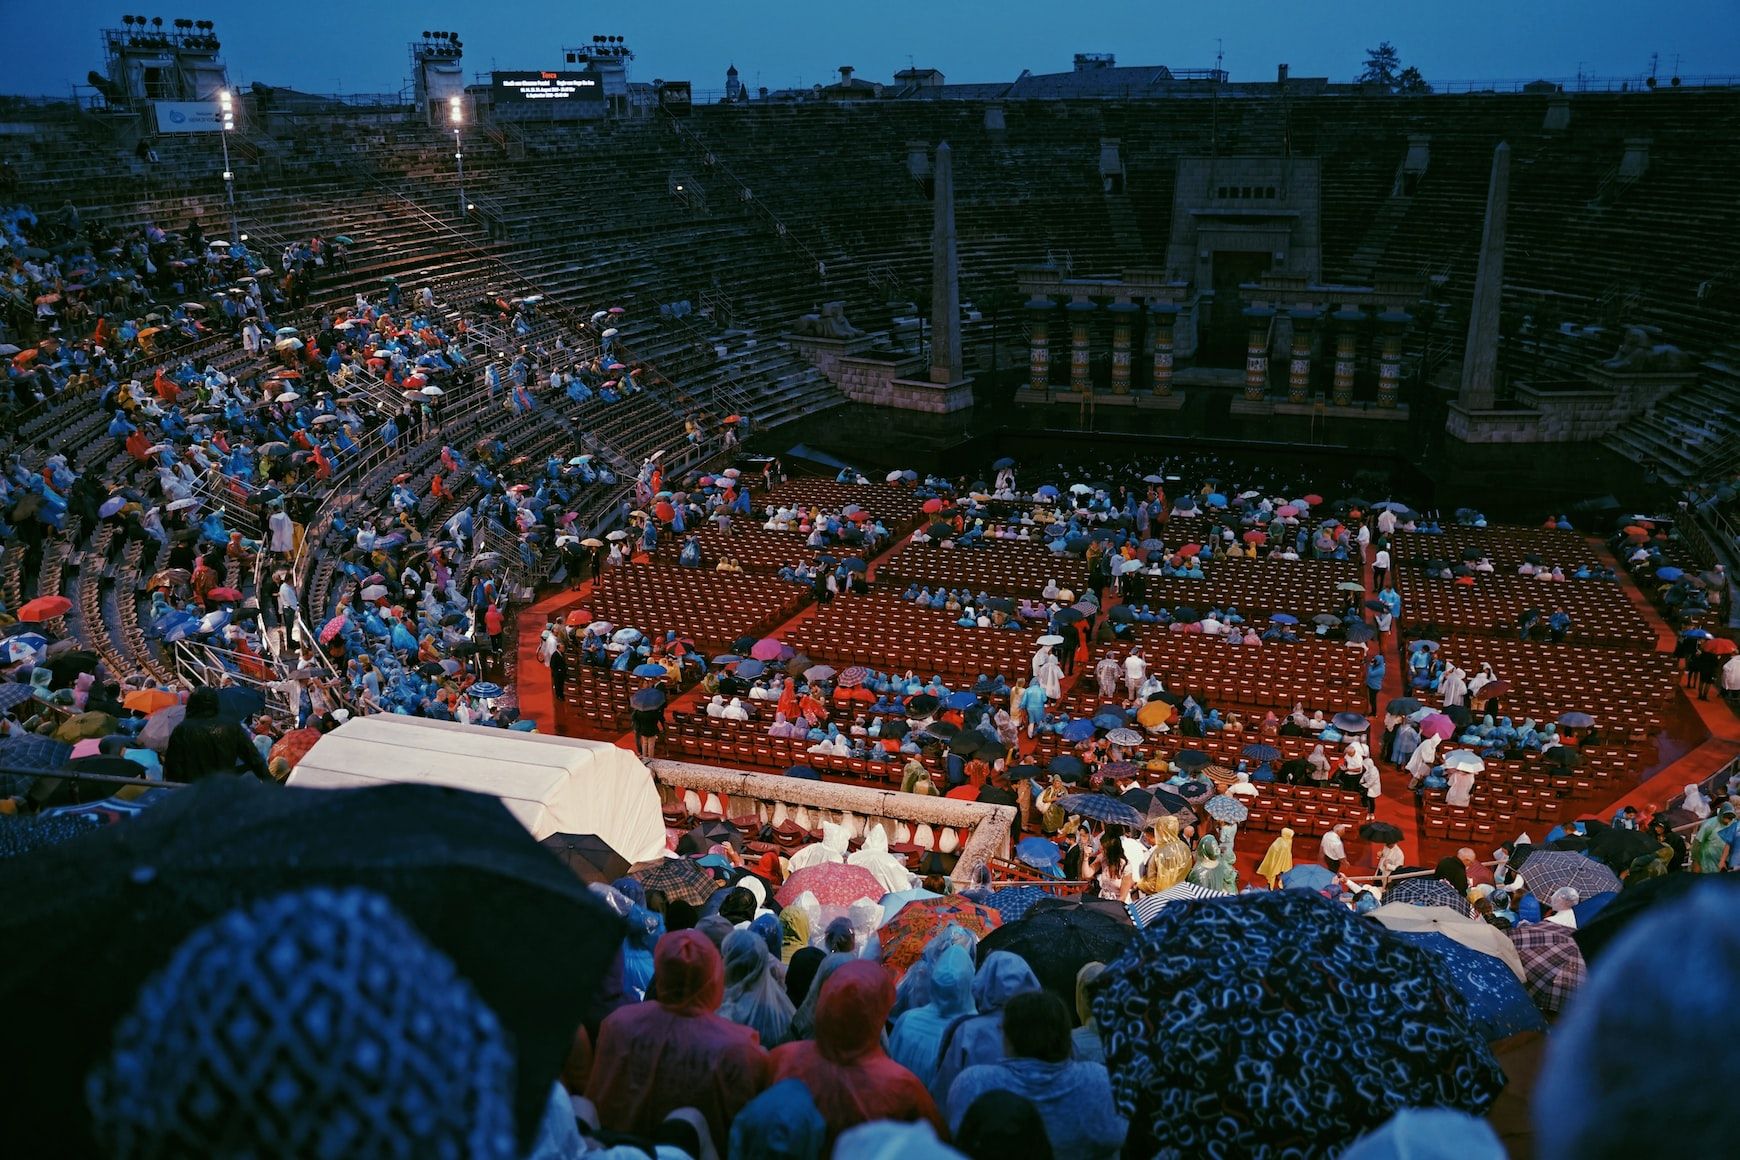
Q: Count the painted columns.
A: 8